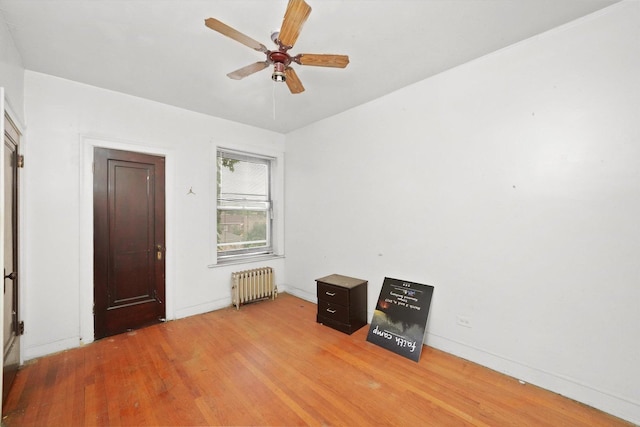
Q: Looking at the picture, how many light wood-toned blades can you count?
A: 5